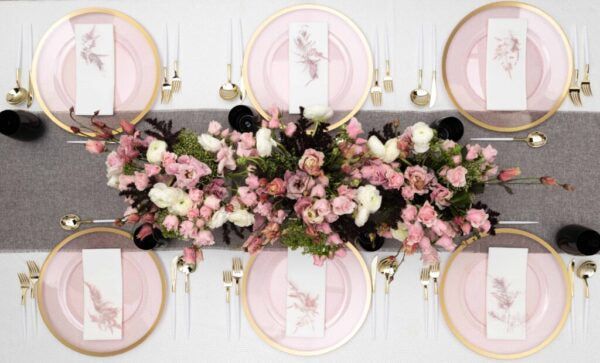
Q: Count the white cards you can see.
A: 6